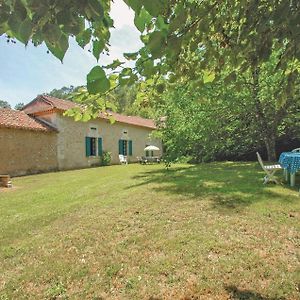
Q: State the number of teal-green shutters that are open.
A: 4